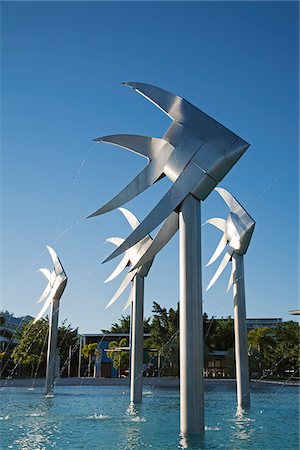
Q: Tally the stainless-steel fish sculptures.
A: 4